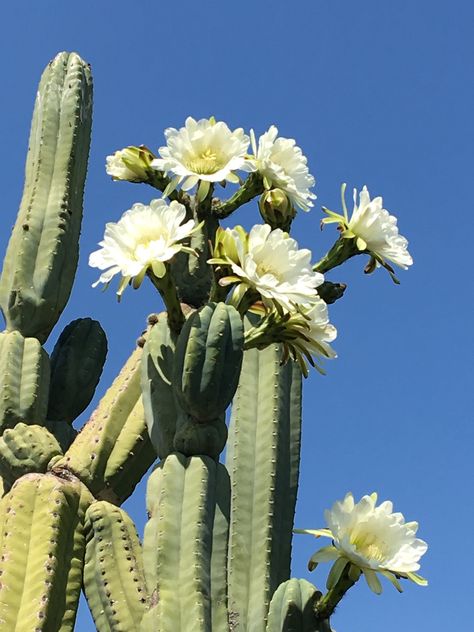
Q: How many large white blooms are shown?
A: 7